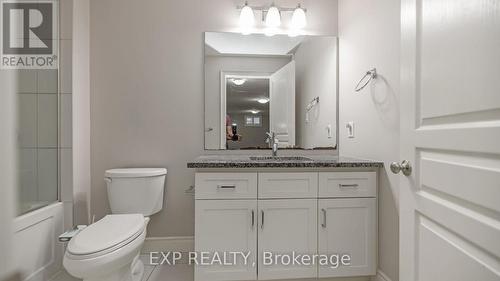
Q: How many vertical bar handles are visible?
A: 3